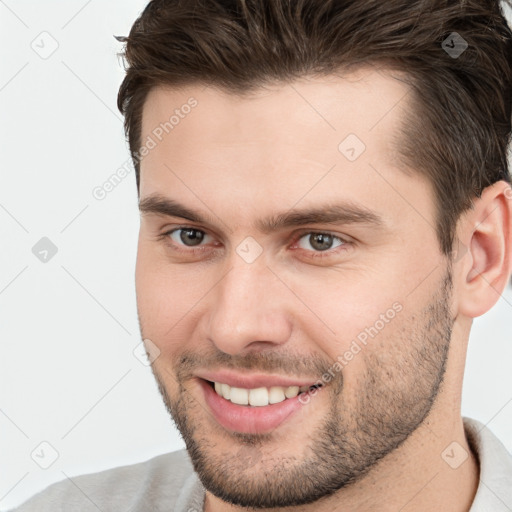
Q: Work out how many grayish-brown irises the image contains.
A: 2